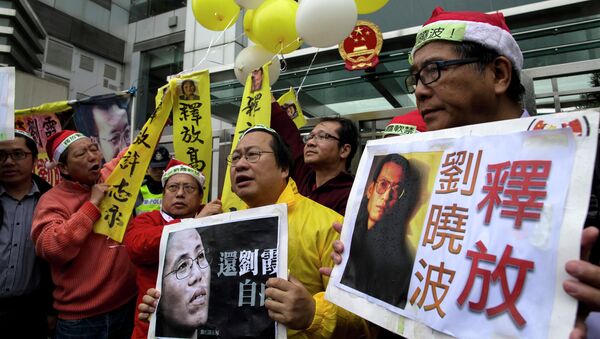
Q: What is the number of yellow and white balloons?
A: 7